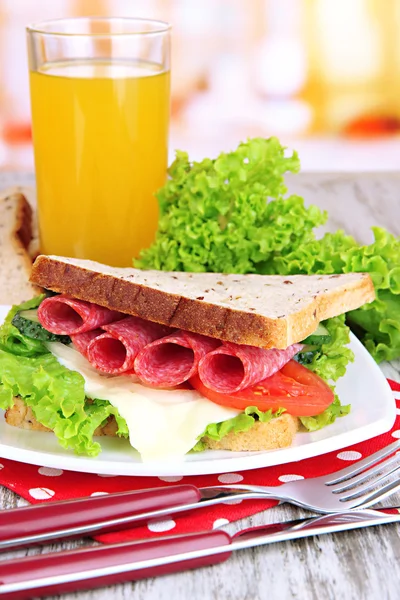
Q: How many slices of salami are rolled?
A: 4